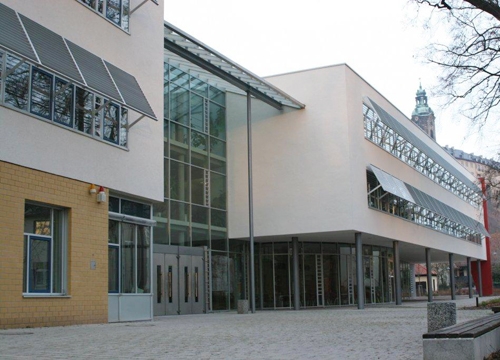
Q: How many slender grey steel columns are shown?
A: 8